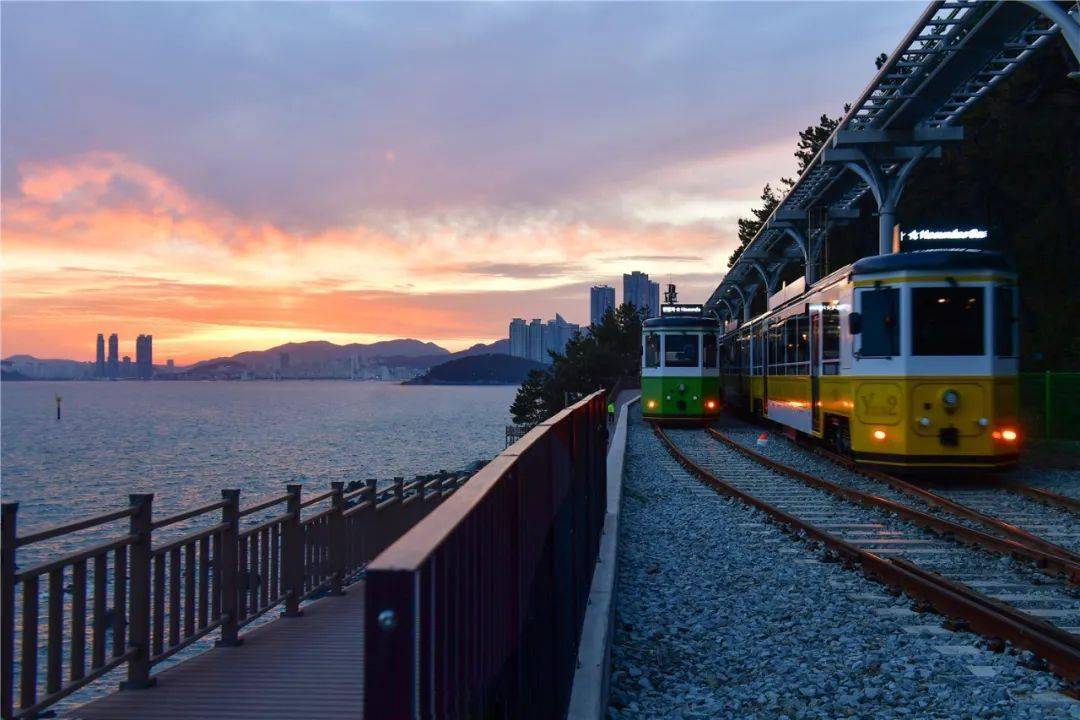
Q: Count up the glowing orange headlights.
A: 4